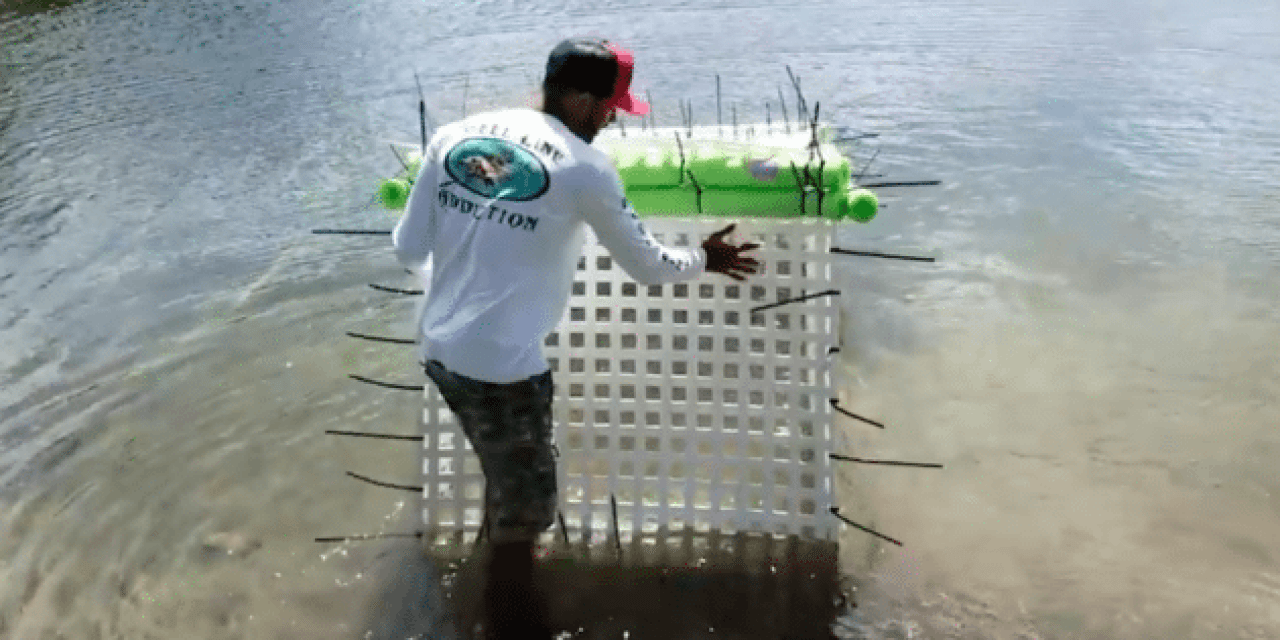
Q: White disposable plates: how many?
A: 0